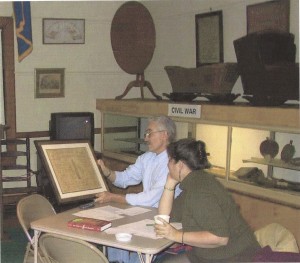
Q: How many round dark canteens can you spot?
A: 2